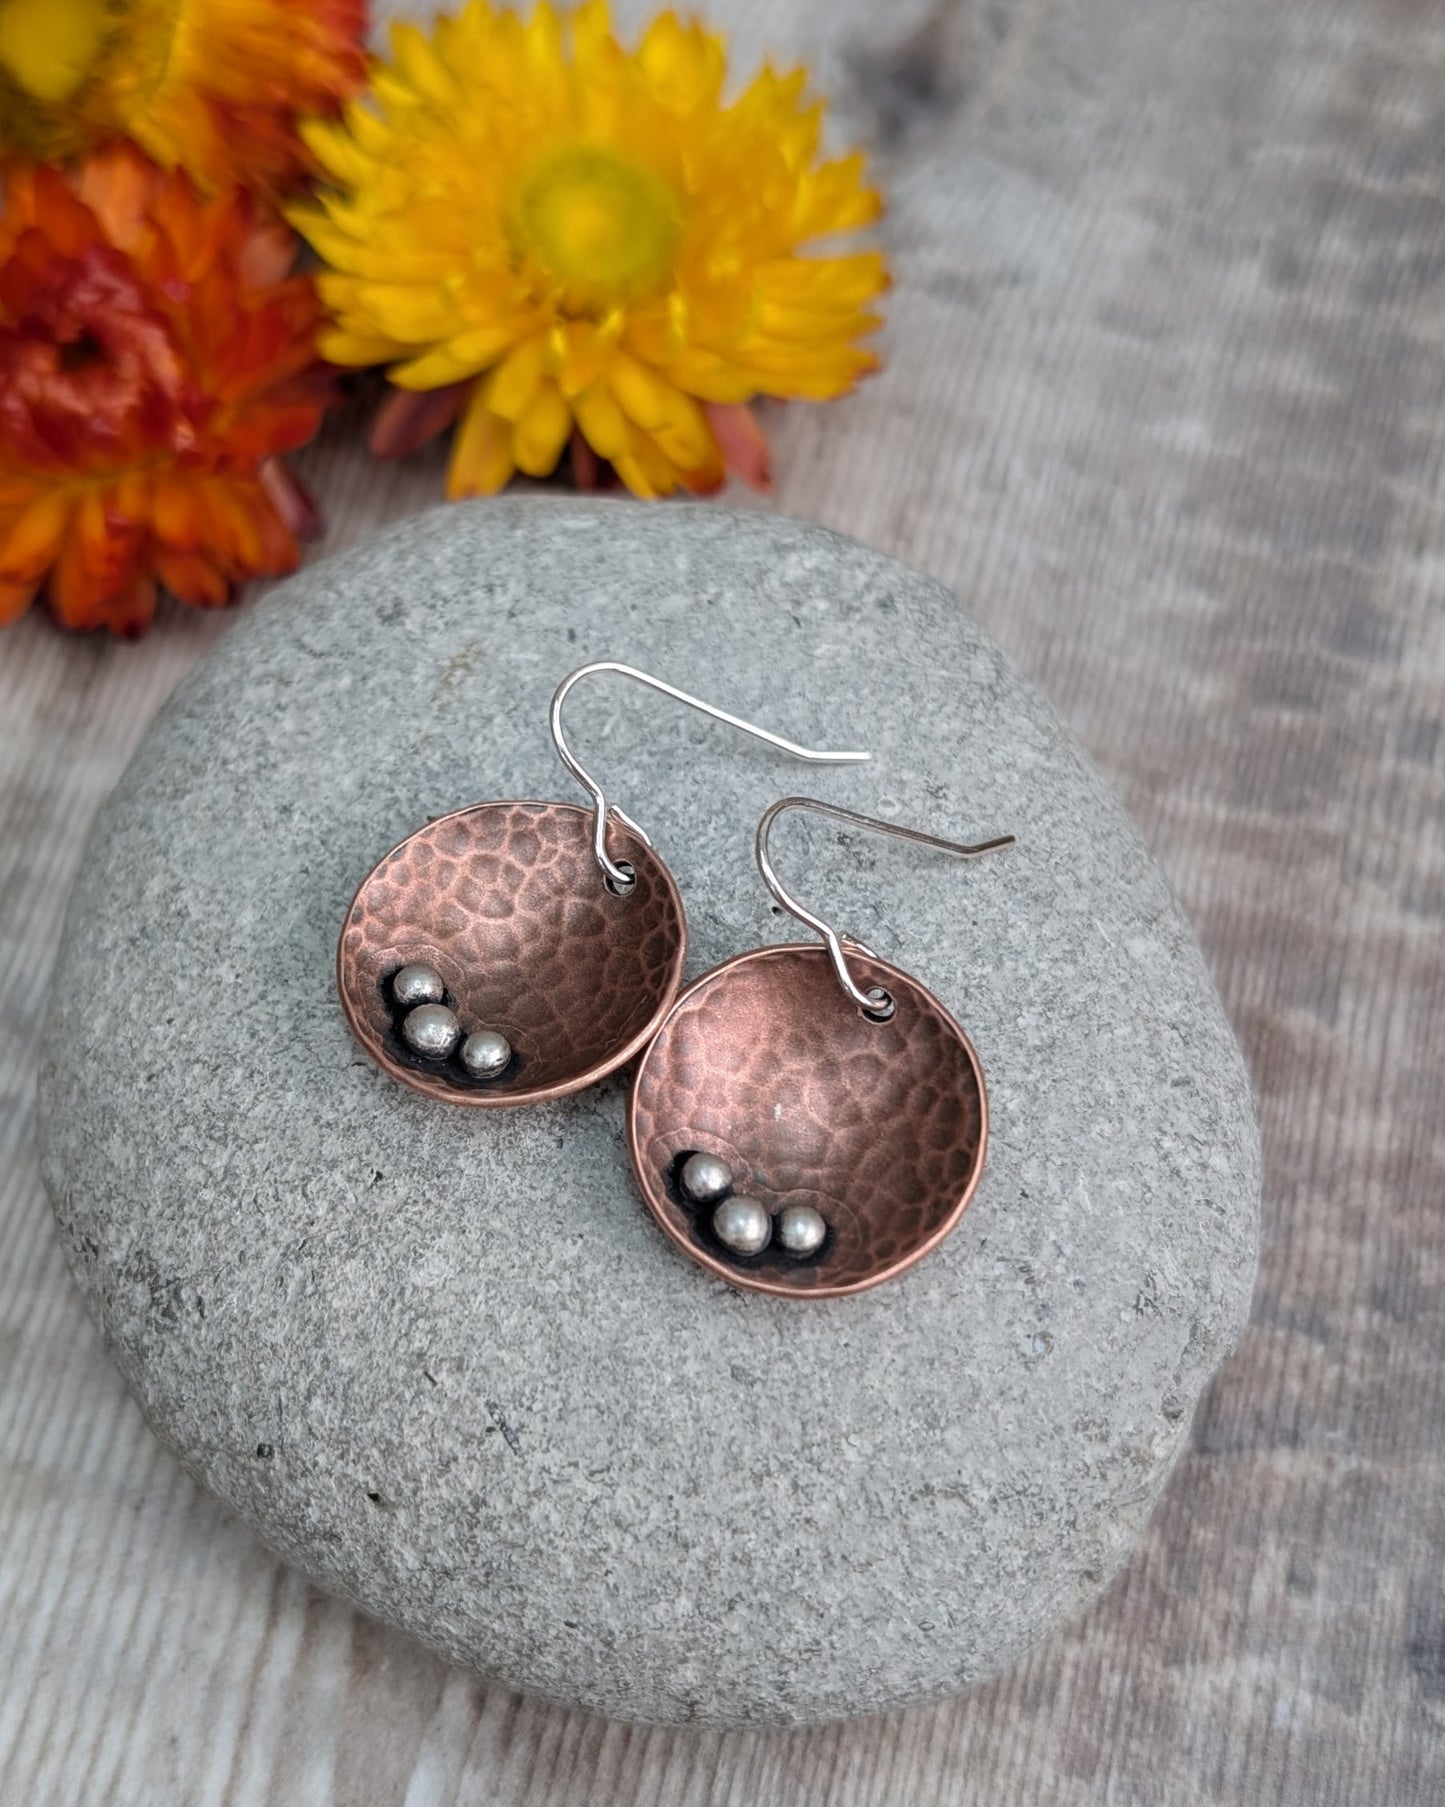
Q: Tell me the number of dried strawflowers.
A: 3